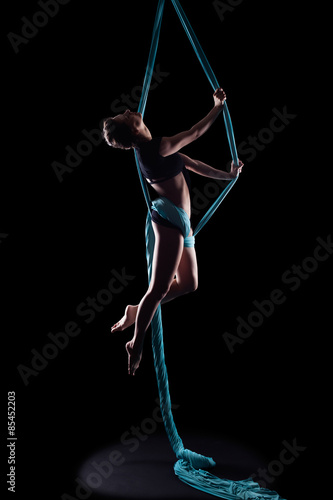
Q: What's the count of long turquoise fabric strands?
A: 2